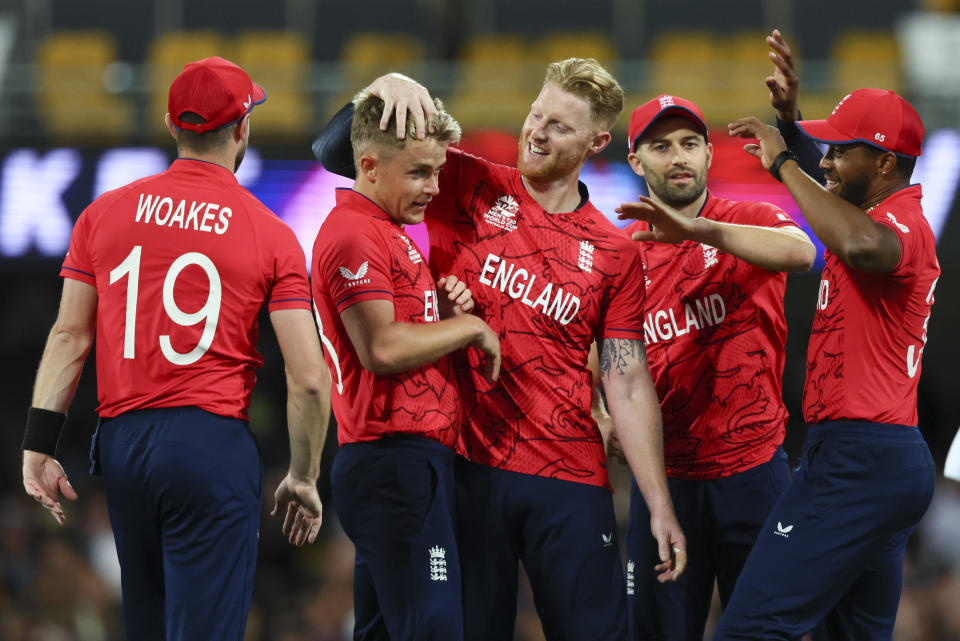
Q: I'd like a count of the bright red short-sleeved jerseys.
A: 5